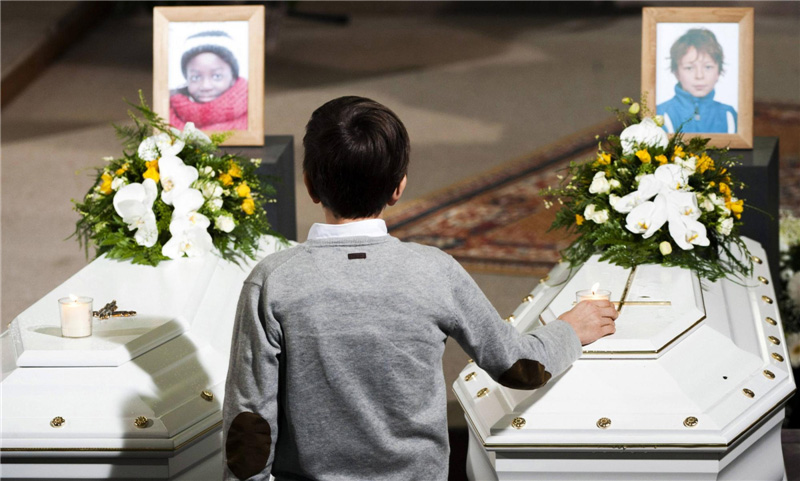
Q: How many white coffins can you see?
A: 2